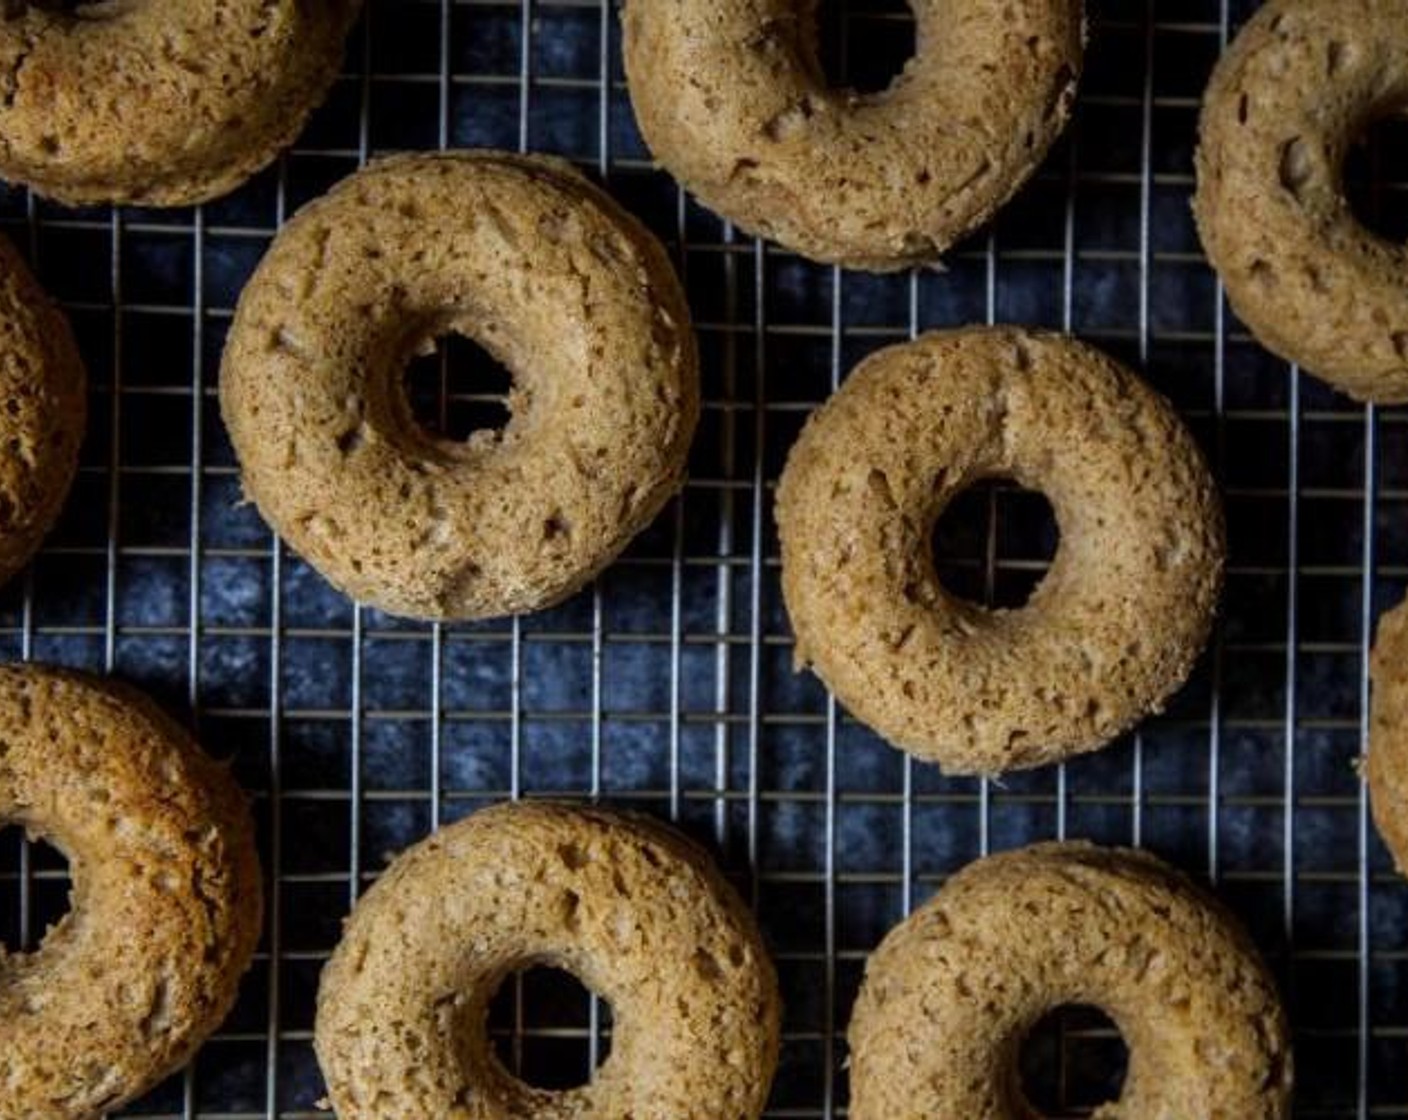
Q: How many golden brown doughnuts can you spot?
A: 10